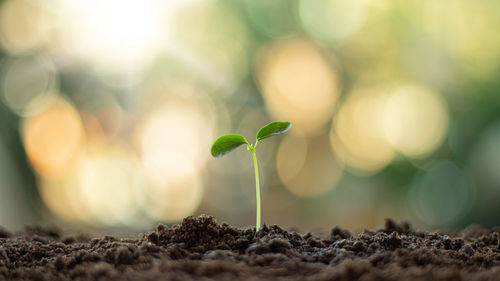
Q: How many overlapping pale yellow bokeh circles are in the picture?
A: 2